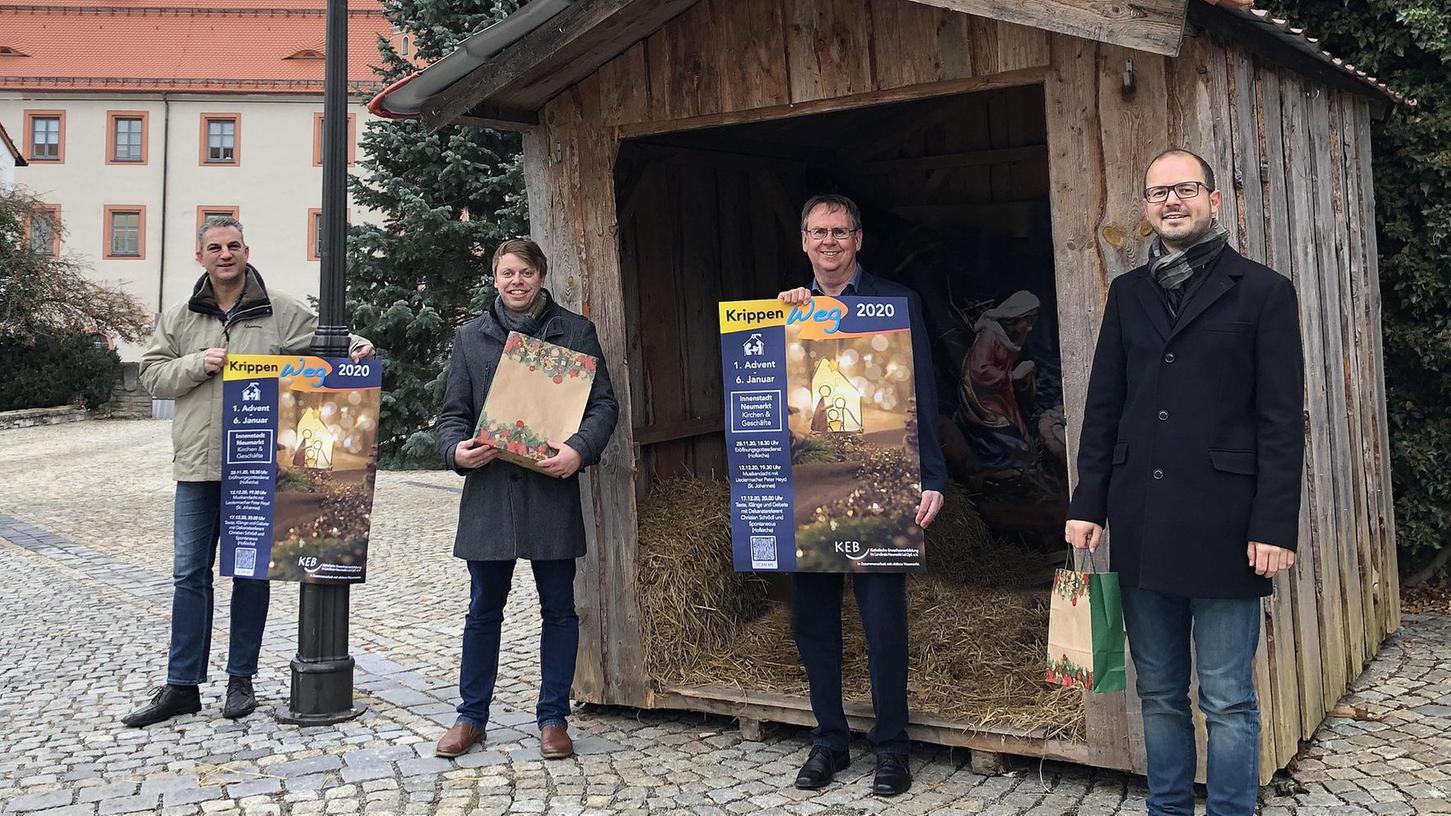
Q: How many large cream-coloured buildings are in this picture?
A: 1